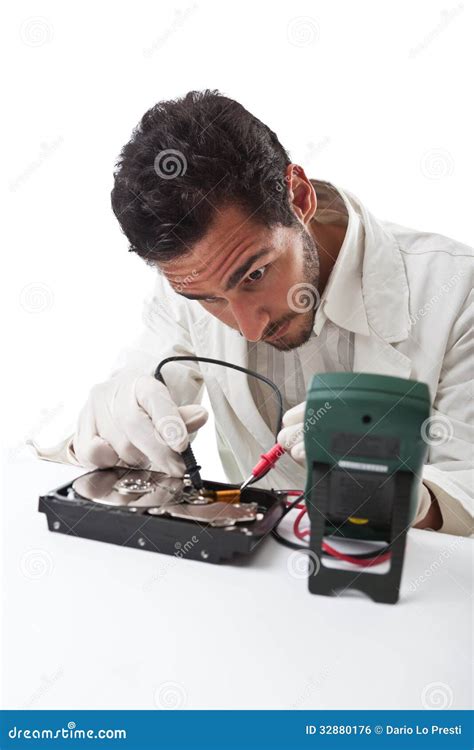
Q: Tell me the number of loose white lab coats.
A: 1